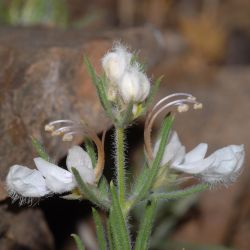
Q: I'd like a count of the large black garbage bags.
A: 0